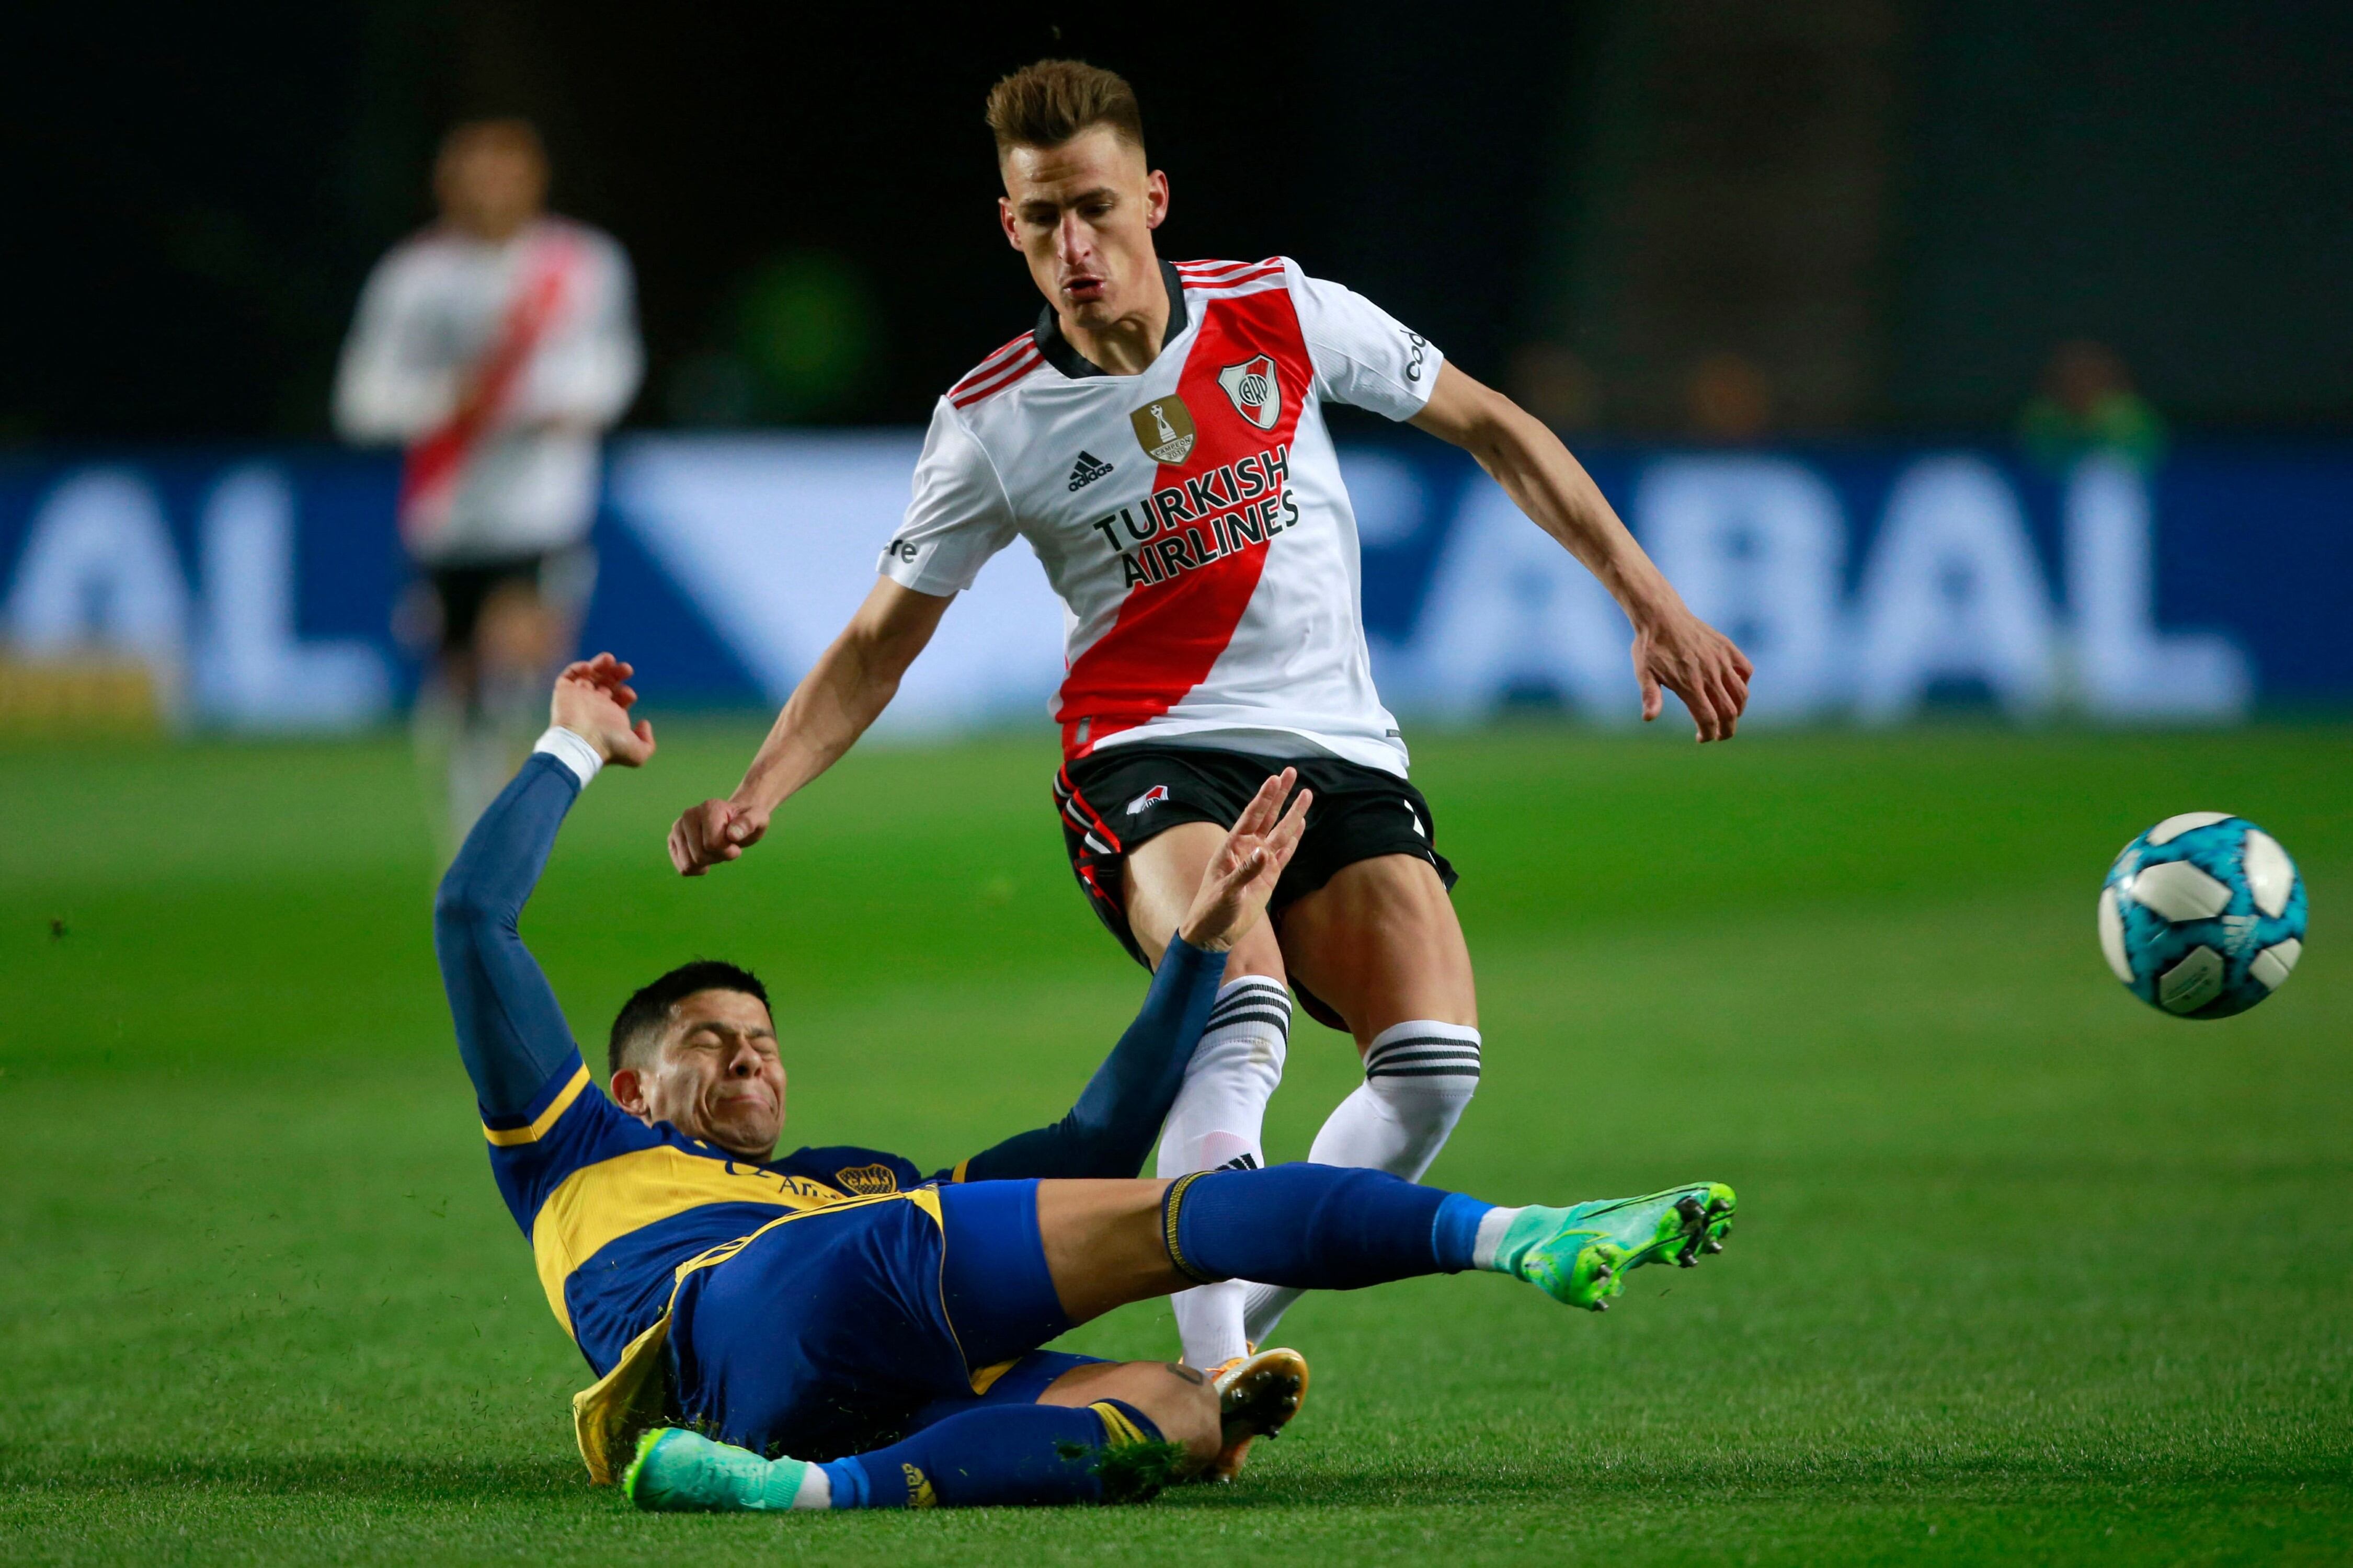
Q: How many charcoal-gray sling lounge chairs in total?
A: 0